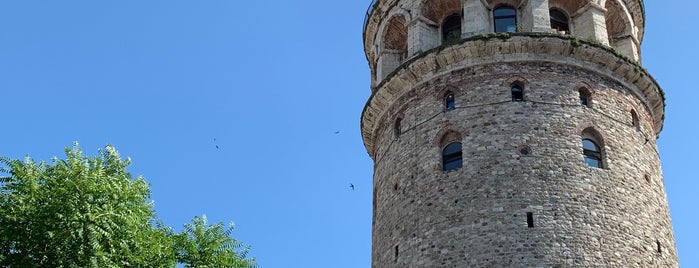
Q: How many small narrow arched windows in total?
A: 5